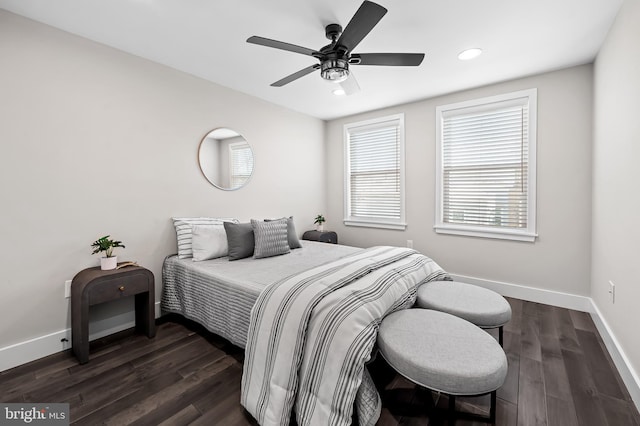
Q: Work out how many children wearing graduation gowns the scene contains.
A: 0